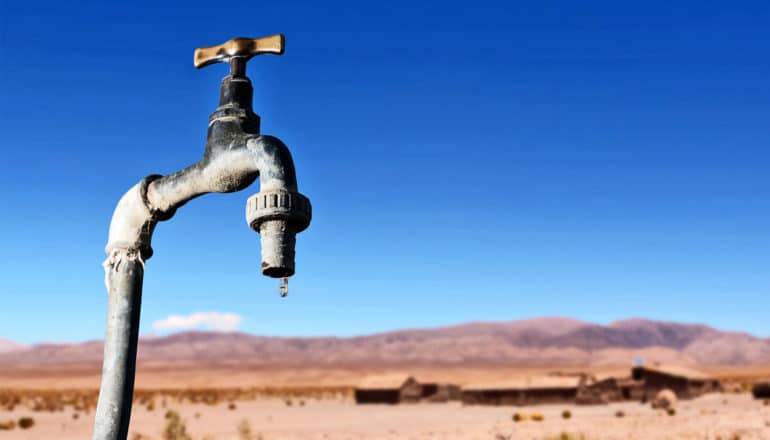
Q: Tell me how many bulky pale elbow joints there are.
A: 1